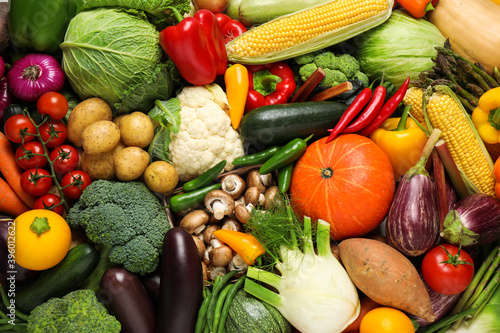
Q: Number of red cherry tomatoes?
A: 8